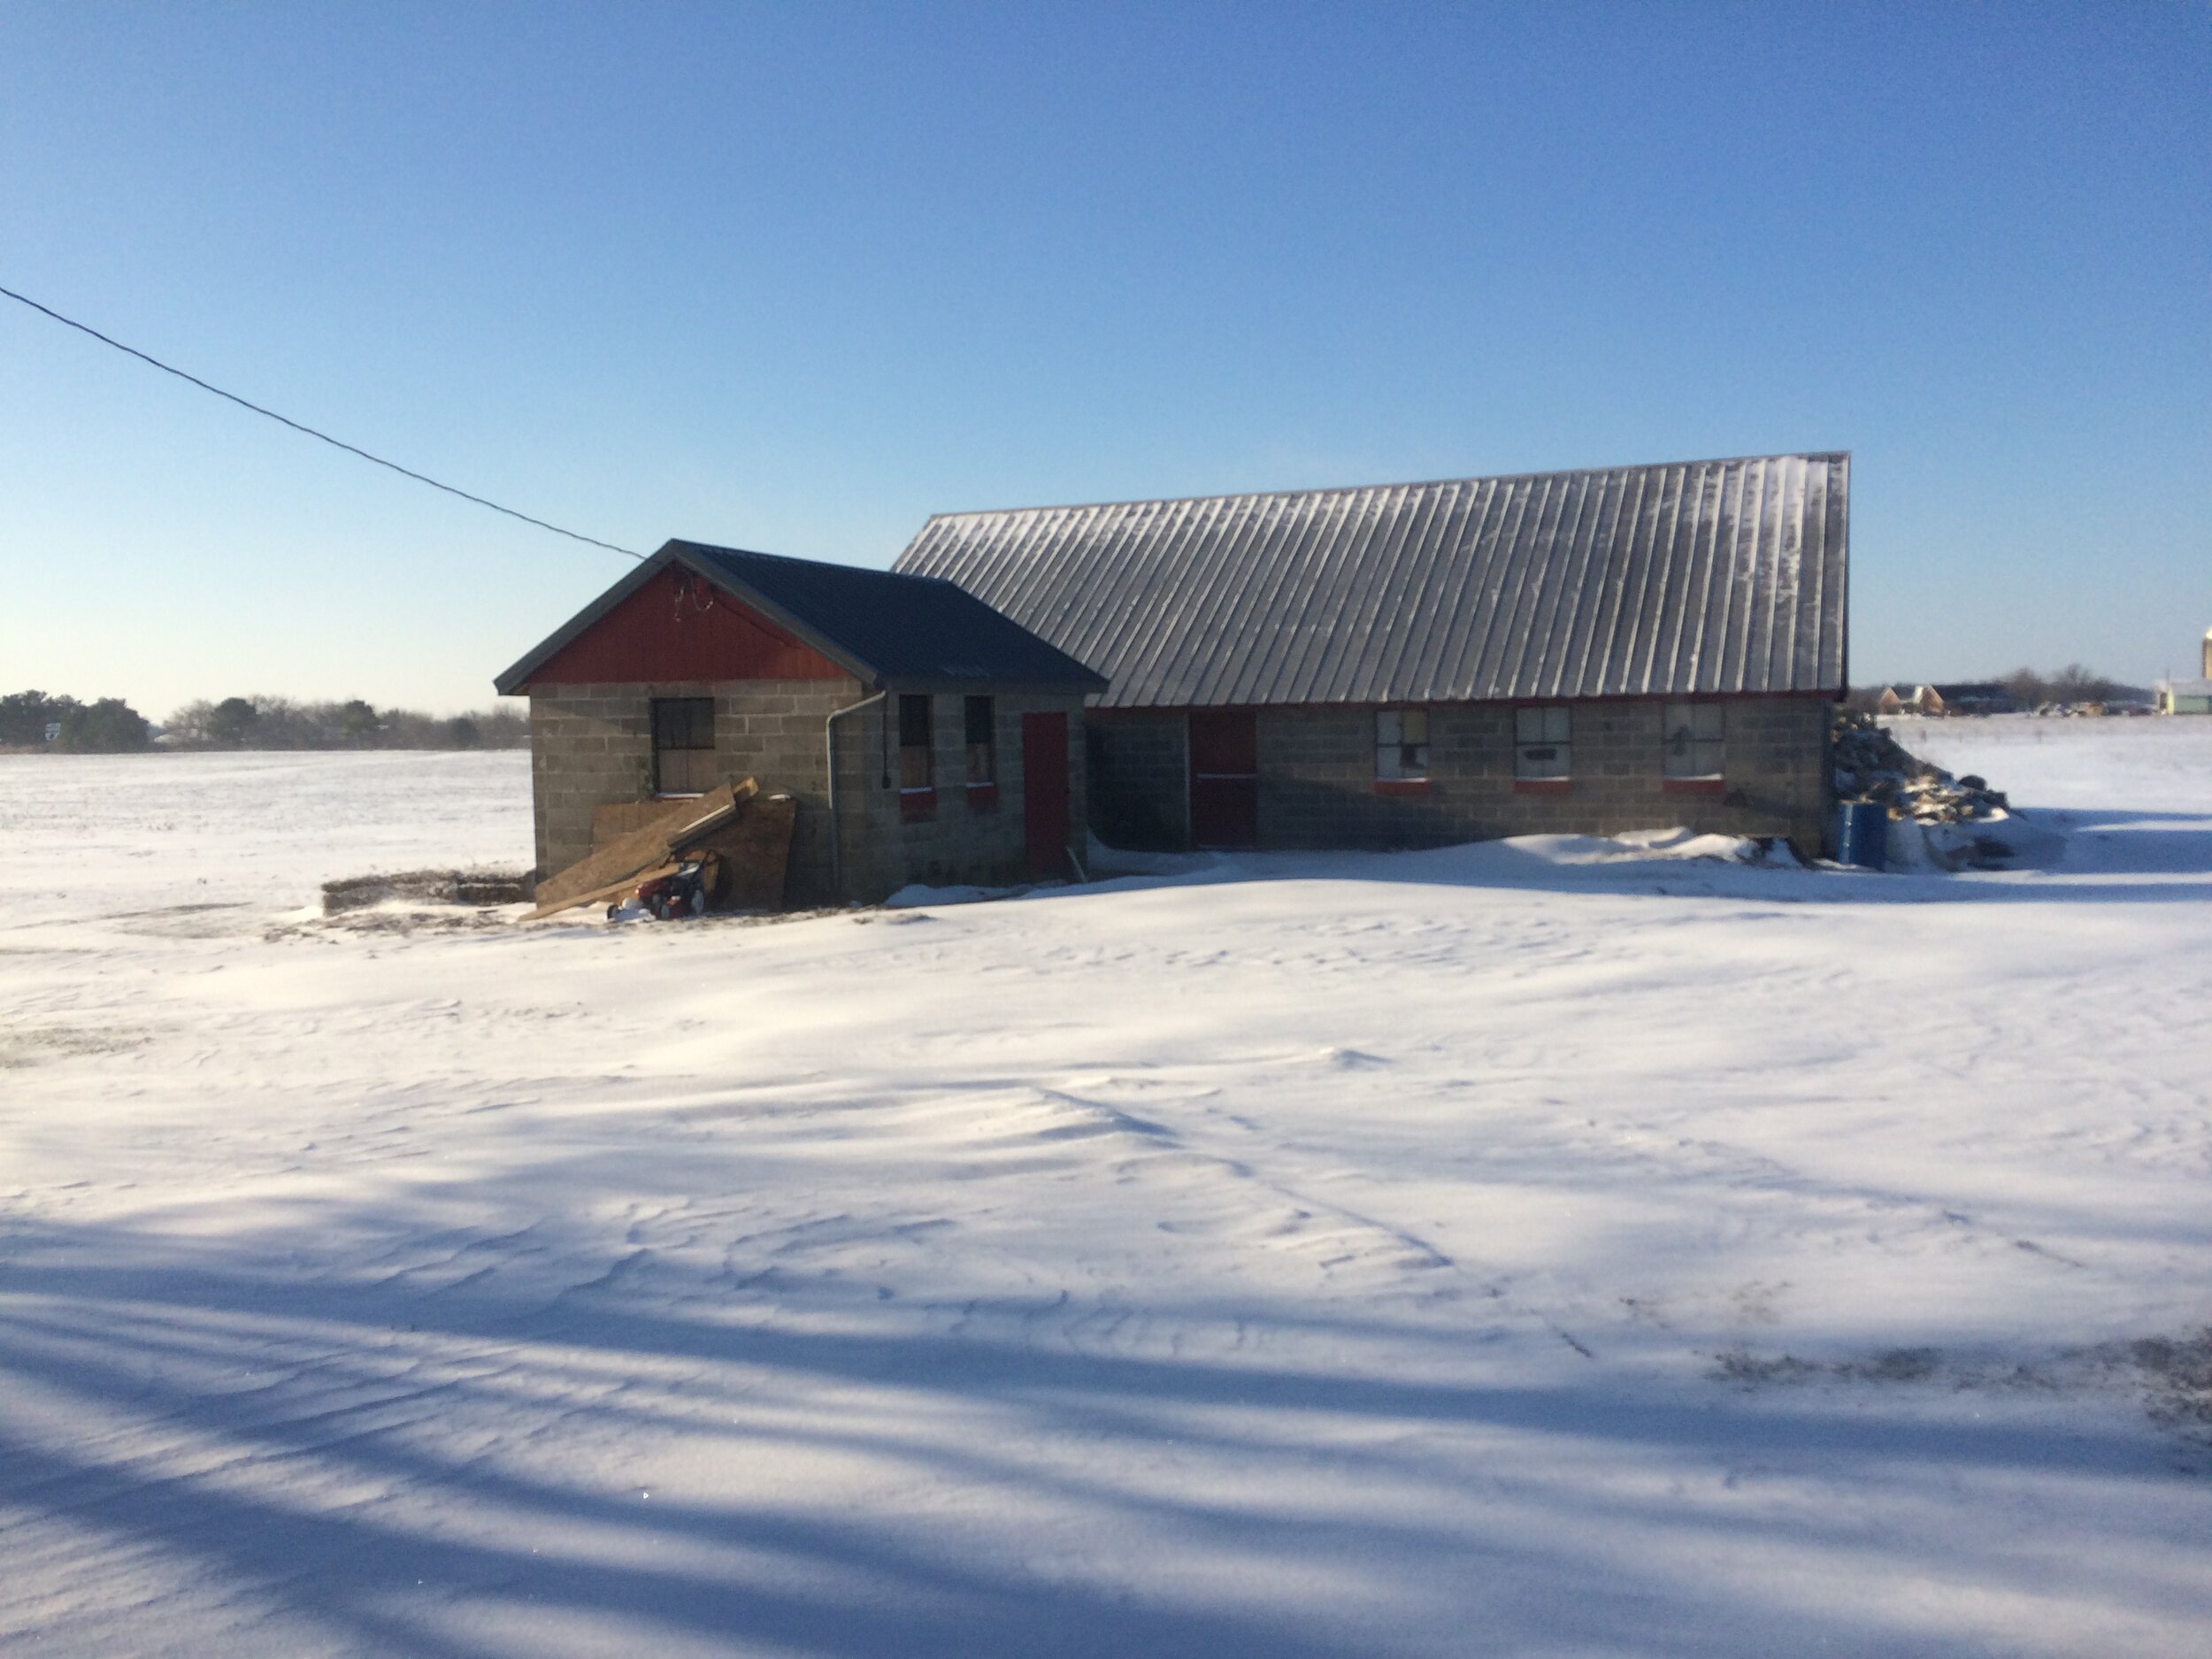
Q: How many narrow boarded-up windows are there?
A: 2